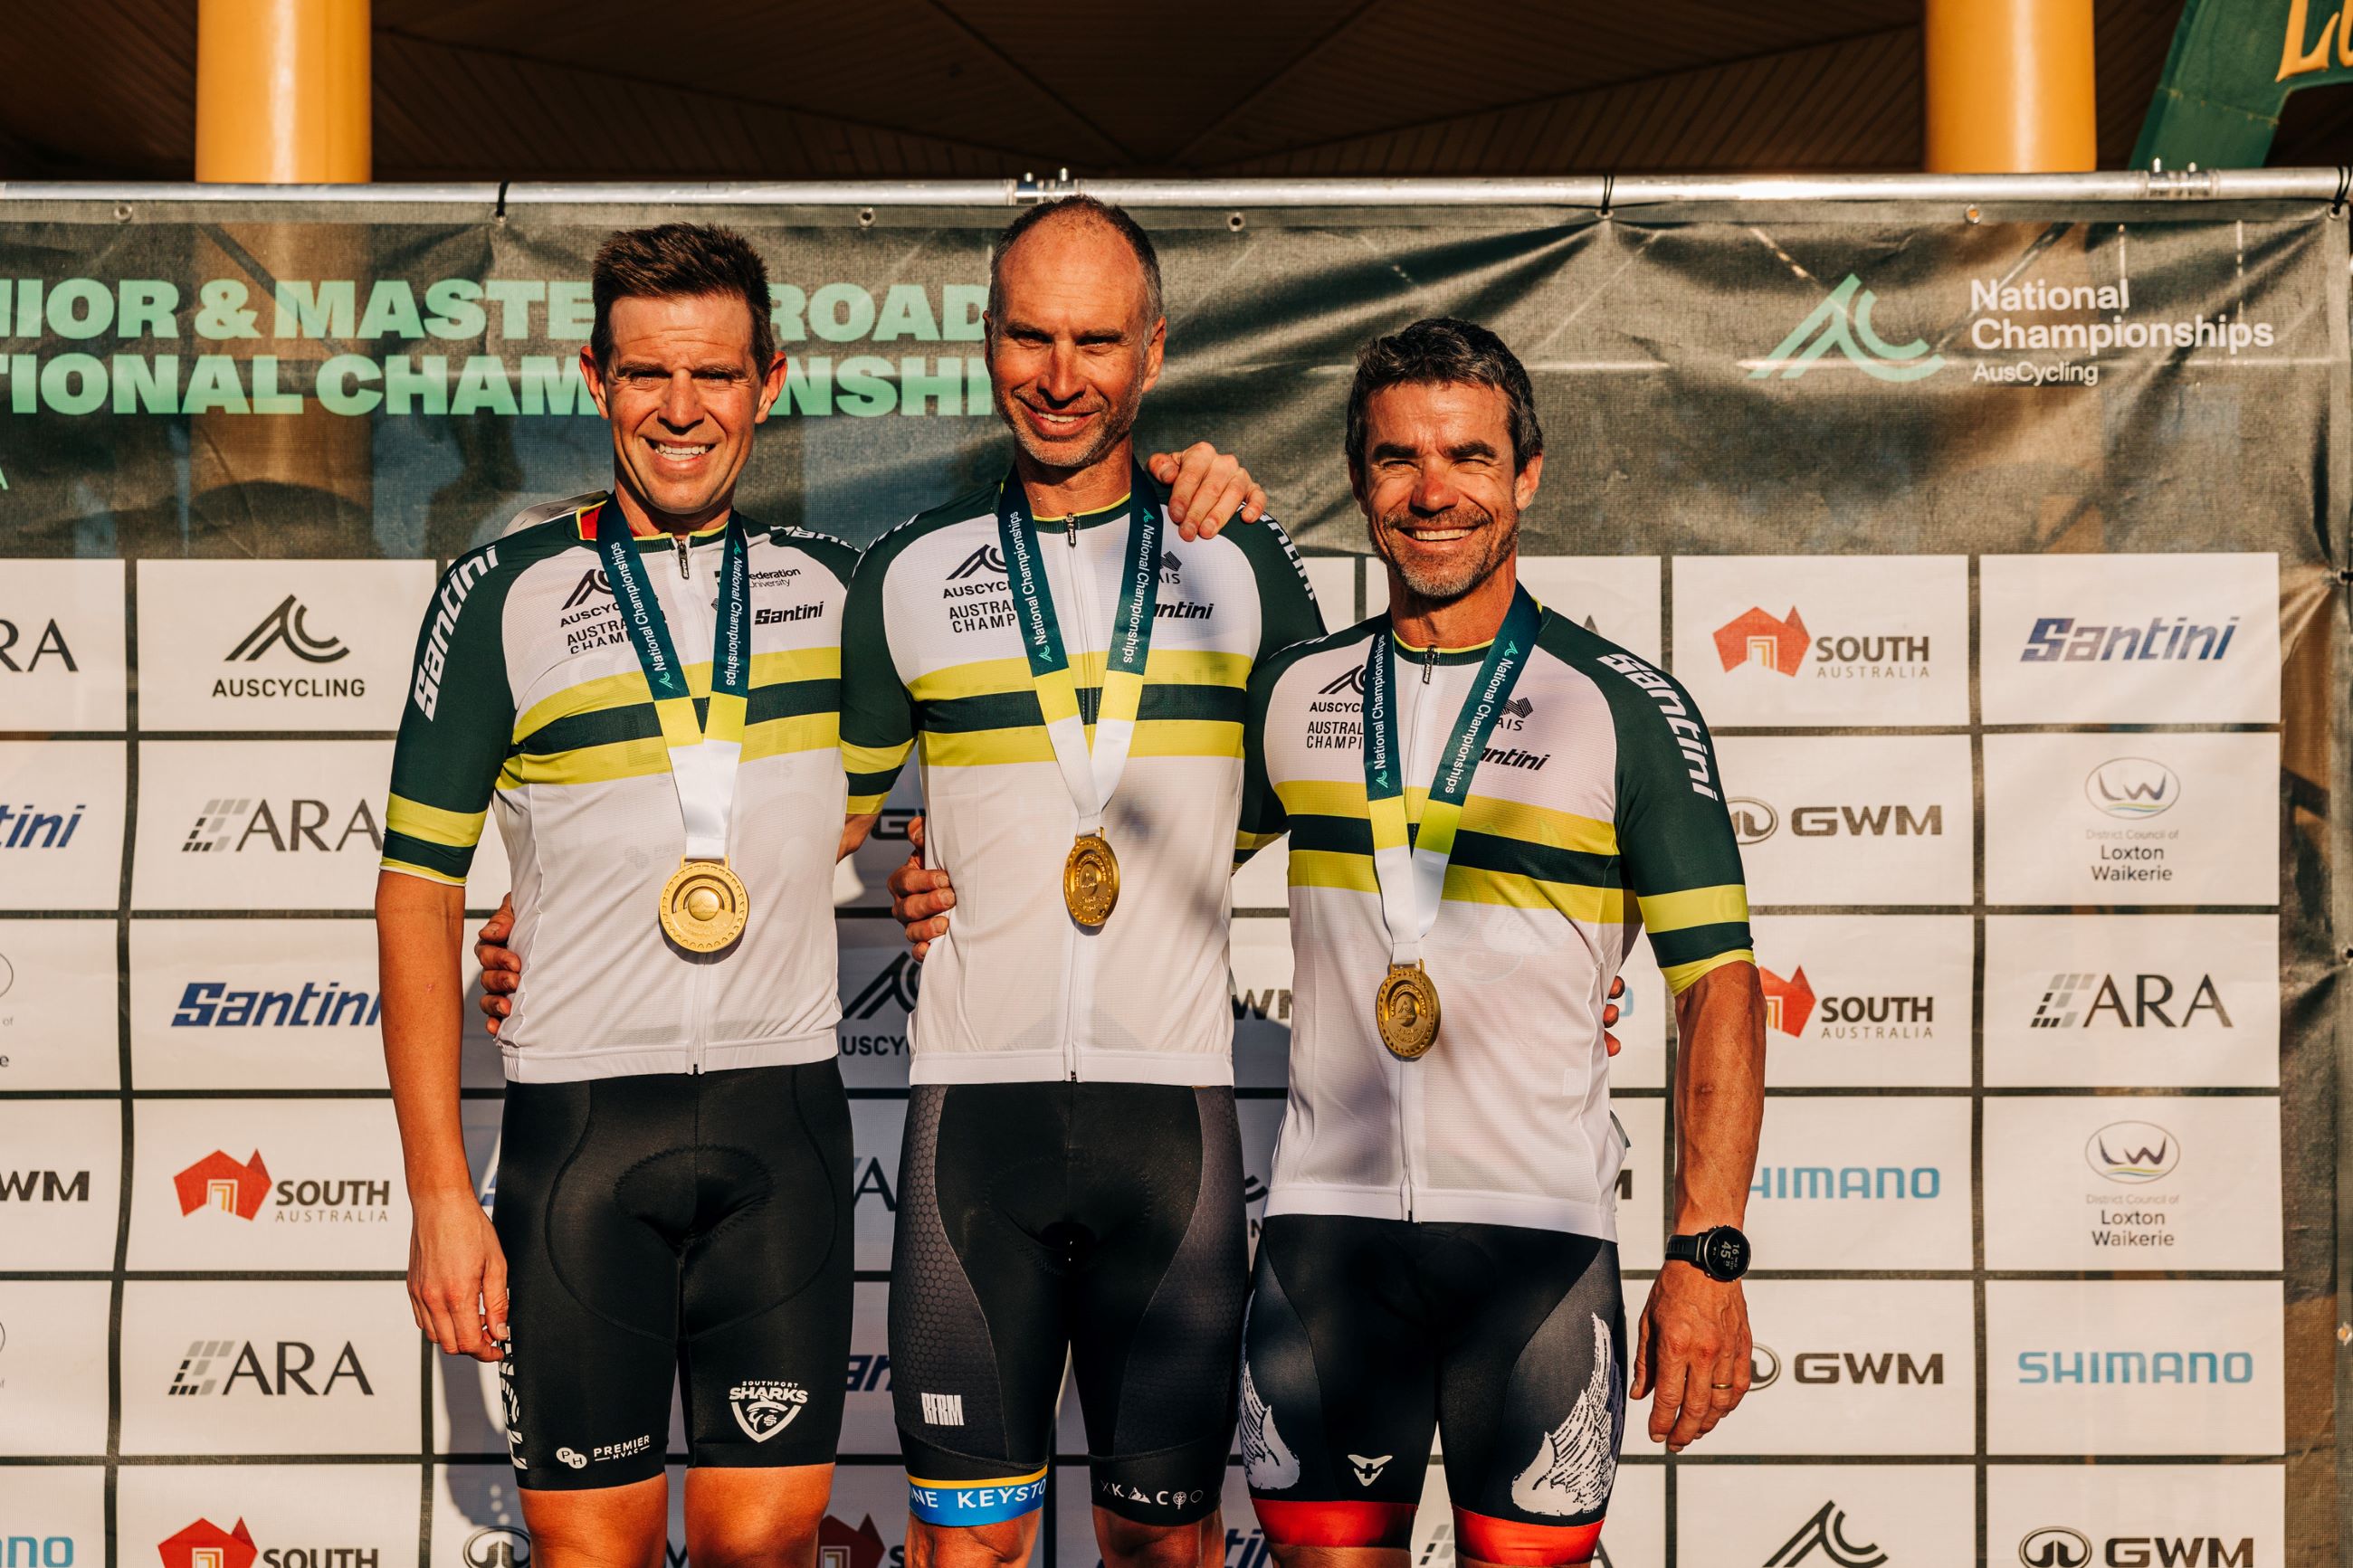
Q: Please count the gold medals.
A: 3